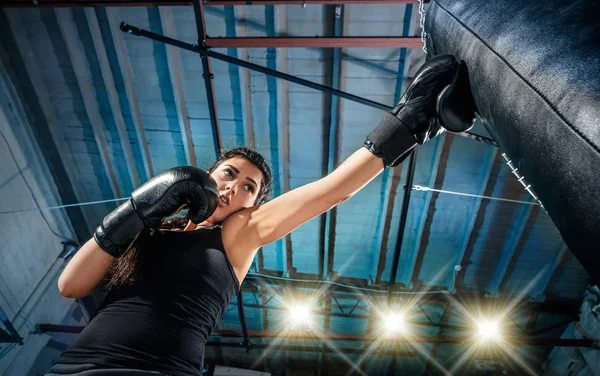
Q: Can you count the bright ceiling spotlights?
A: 3